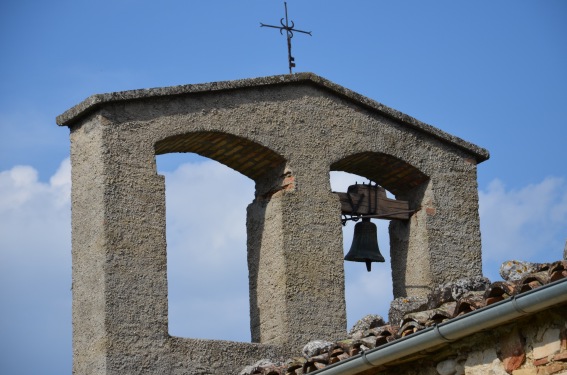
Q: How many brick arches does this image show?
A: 2